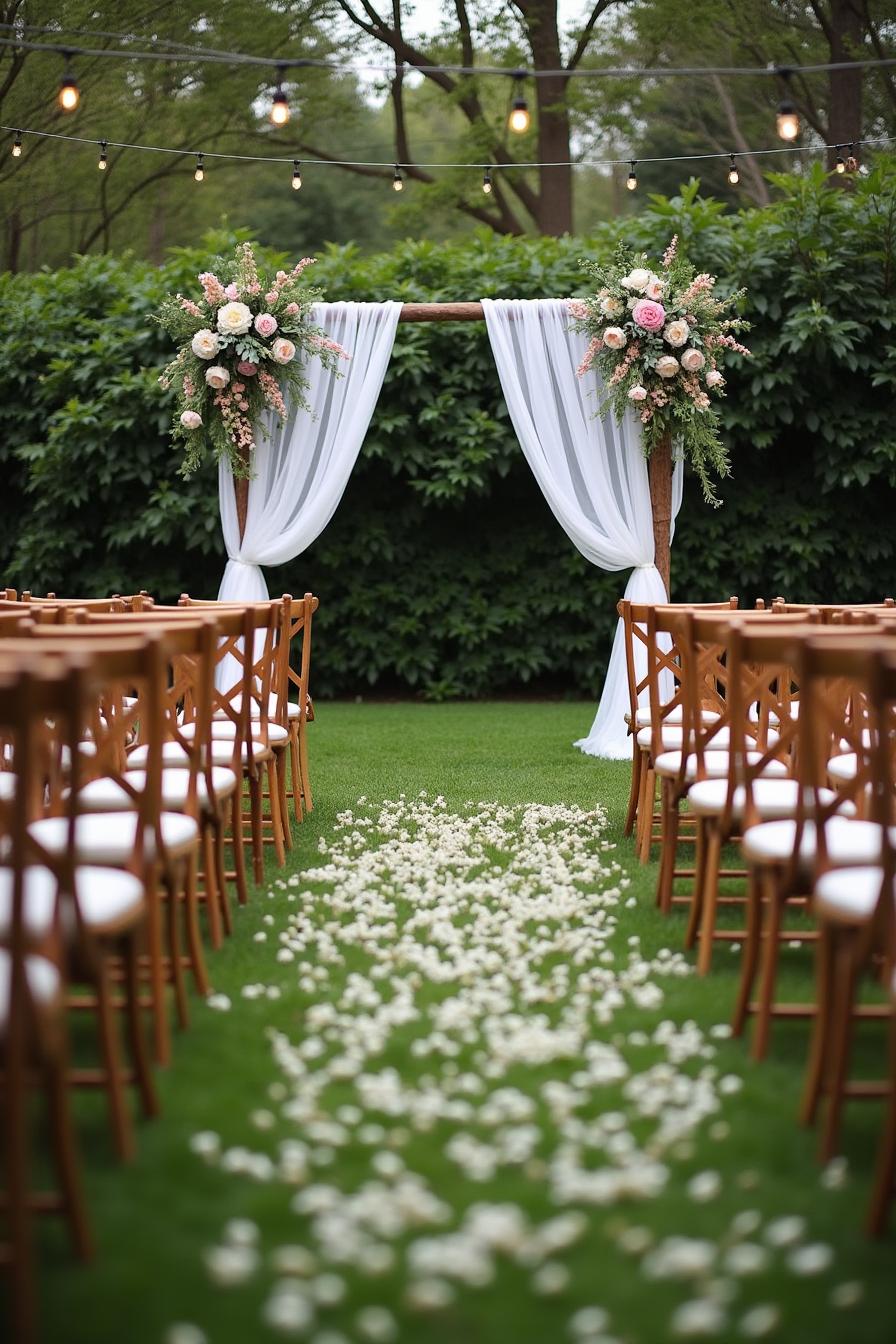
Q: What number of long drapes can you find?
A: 2